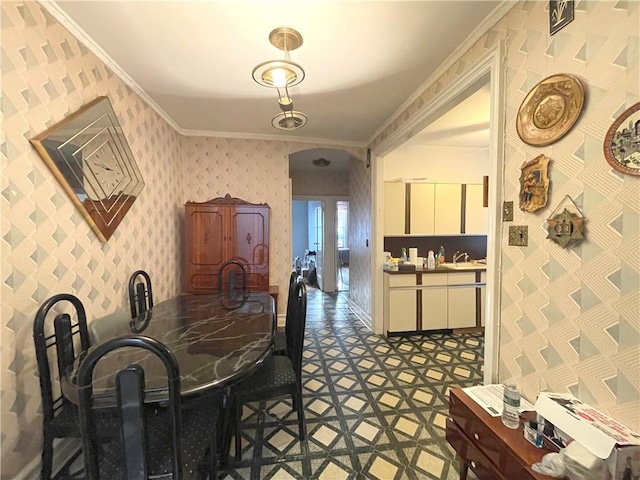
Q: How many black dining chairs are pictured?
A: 6